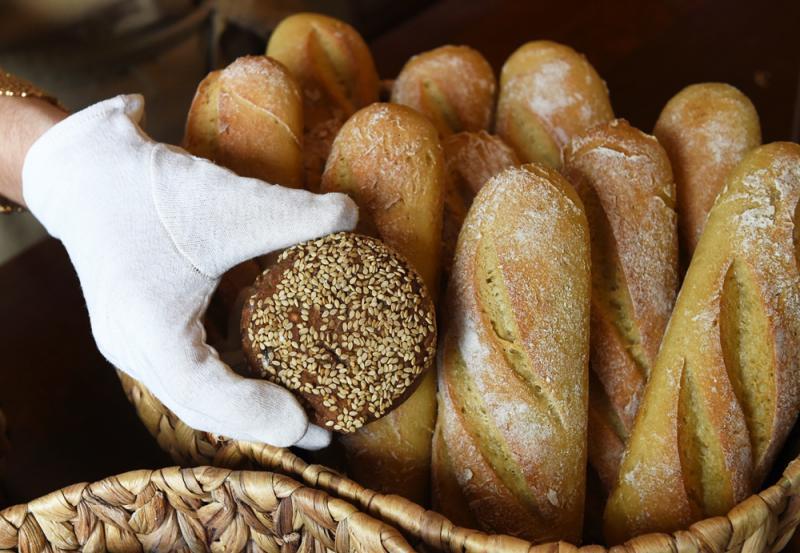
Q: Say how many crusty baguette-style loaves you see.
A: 10